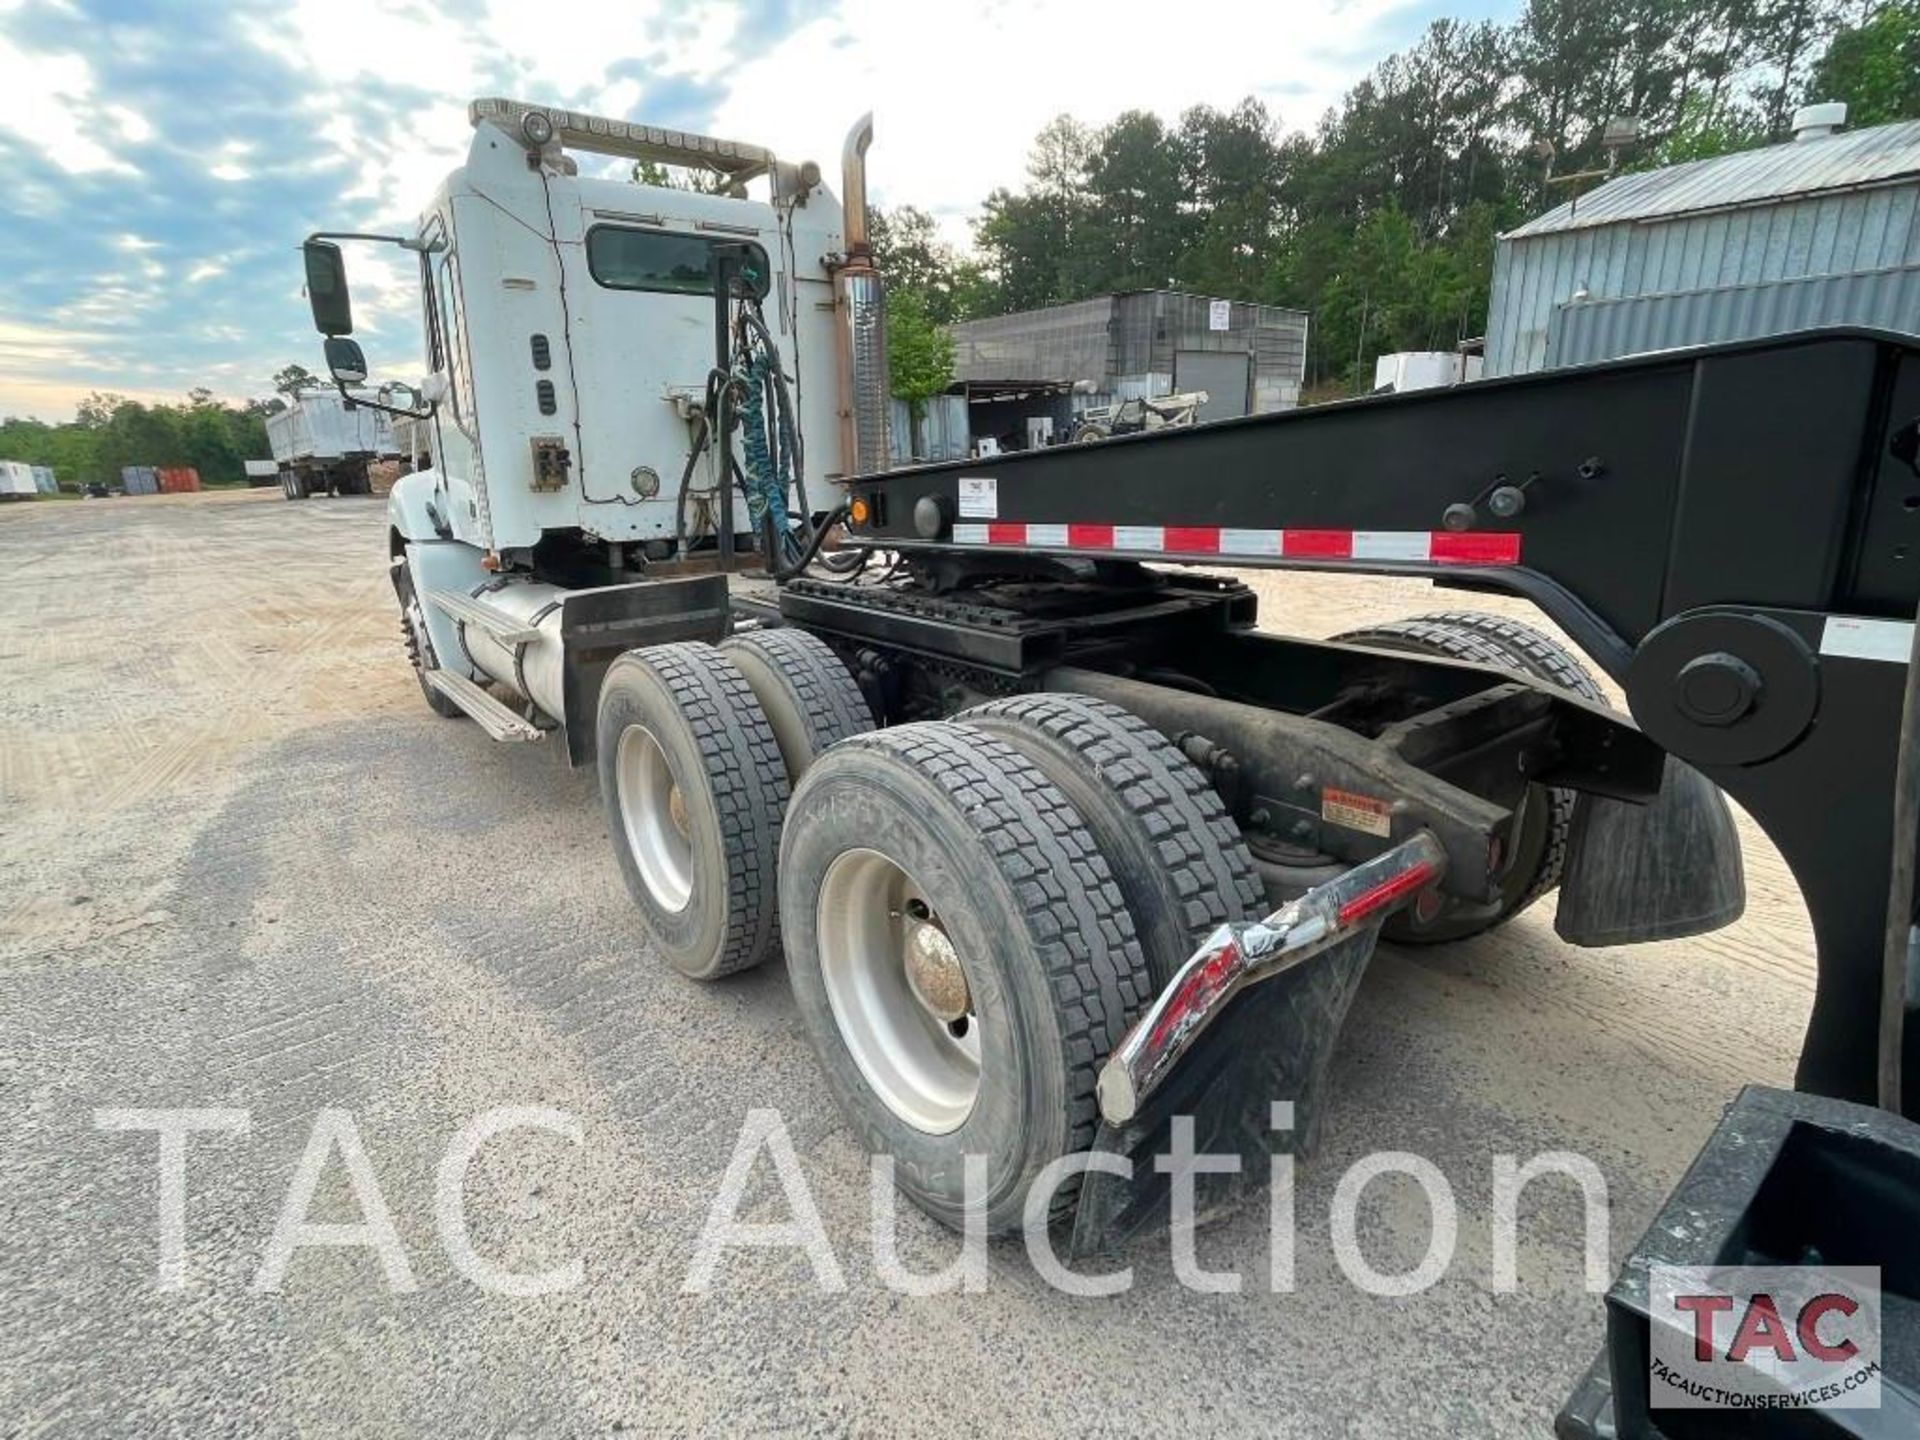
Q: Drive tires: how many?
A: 6